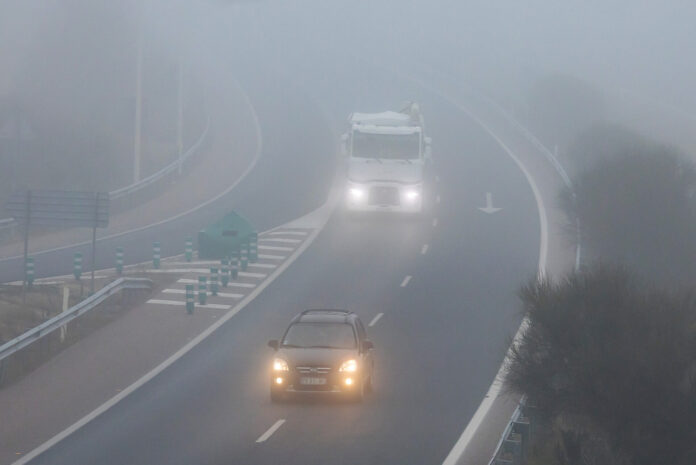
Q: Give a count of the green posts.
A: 12